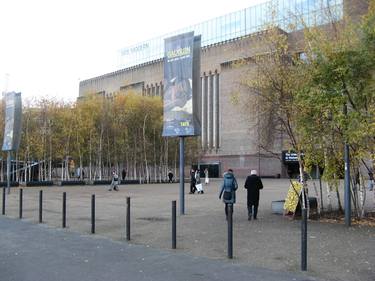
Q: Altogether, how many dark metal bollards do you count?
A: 9